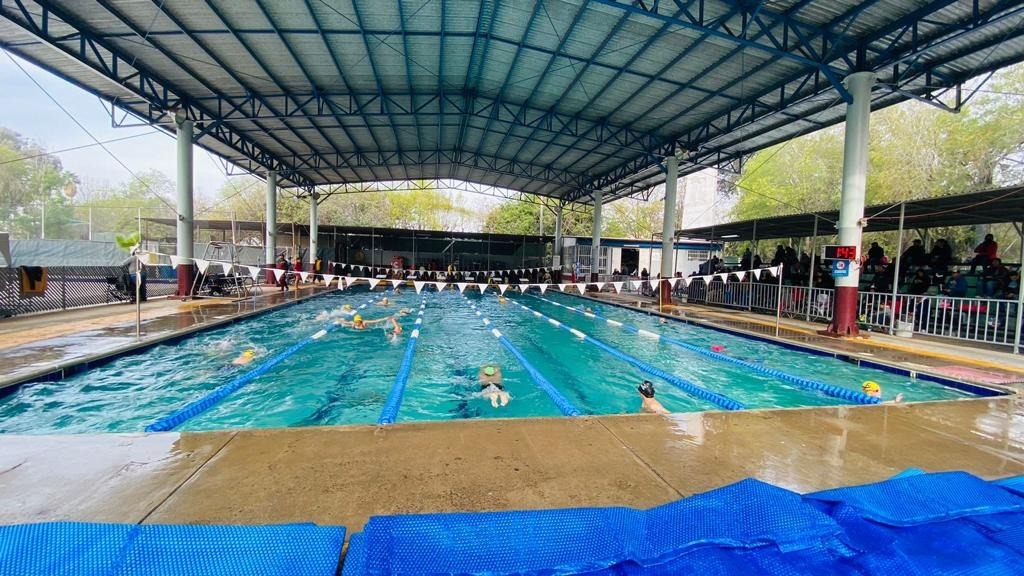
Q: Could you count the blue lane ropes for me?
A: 5